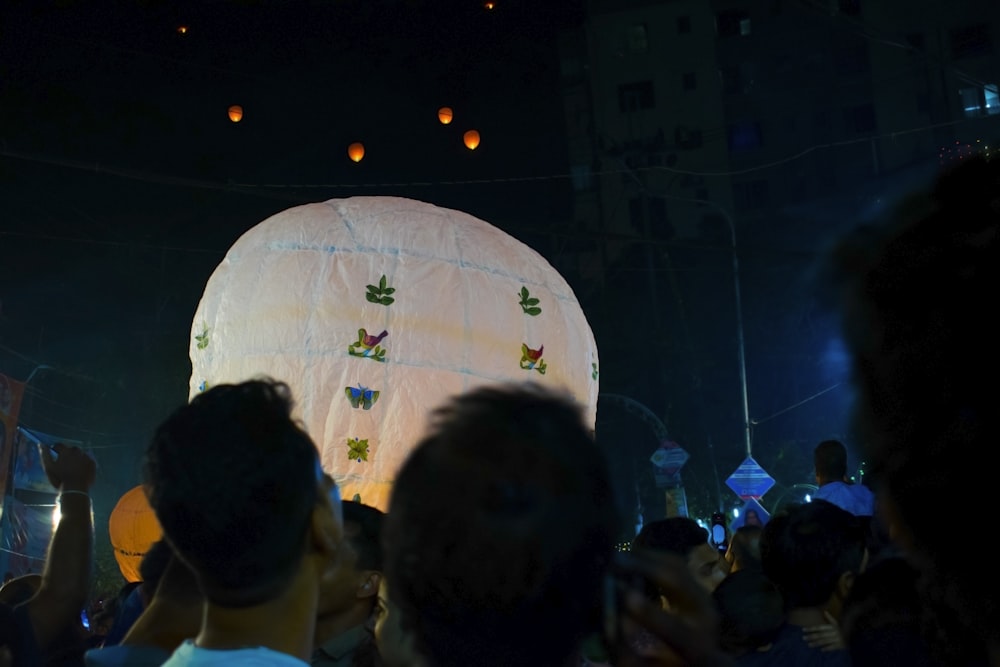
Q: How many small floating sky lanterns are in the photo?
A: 6